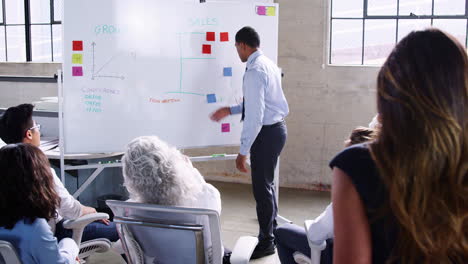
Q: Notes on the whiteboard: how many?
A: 11